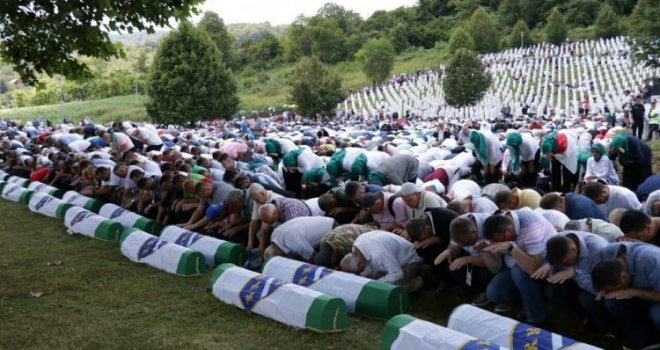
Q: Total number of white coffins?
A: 15